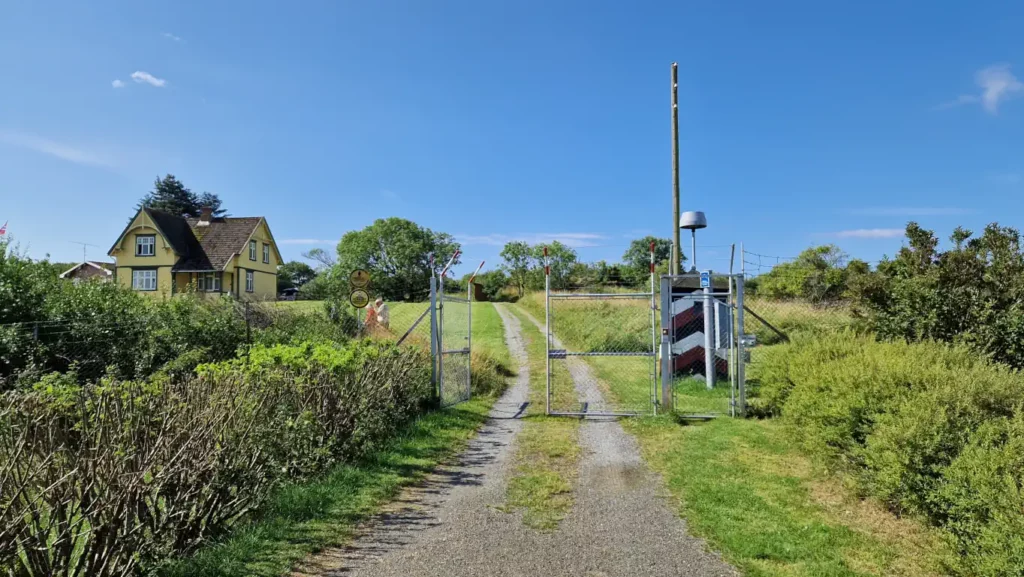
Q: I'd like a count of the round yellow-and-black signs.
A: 2